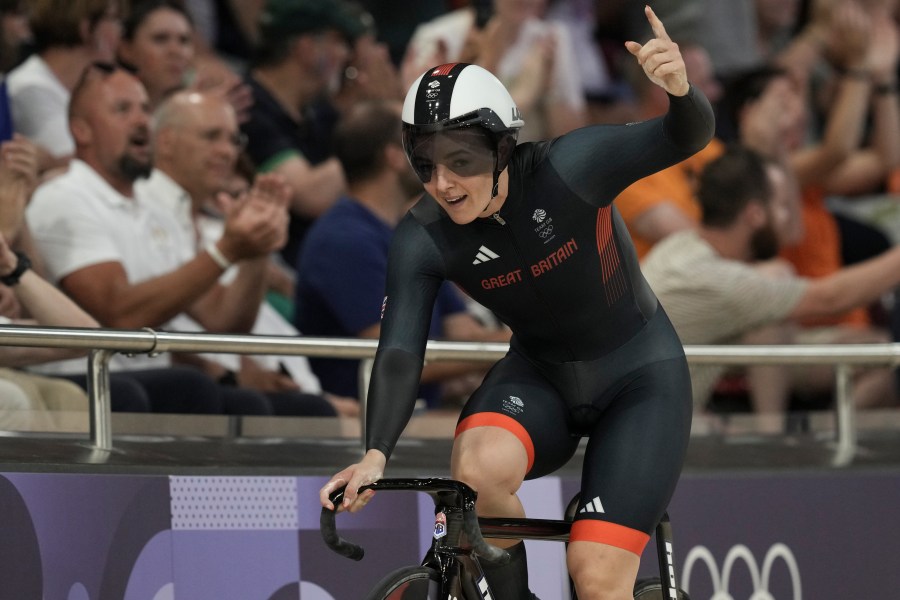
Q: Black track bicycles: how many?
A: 1